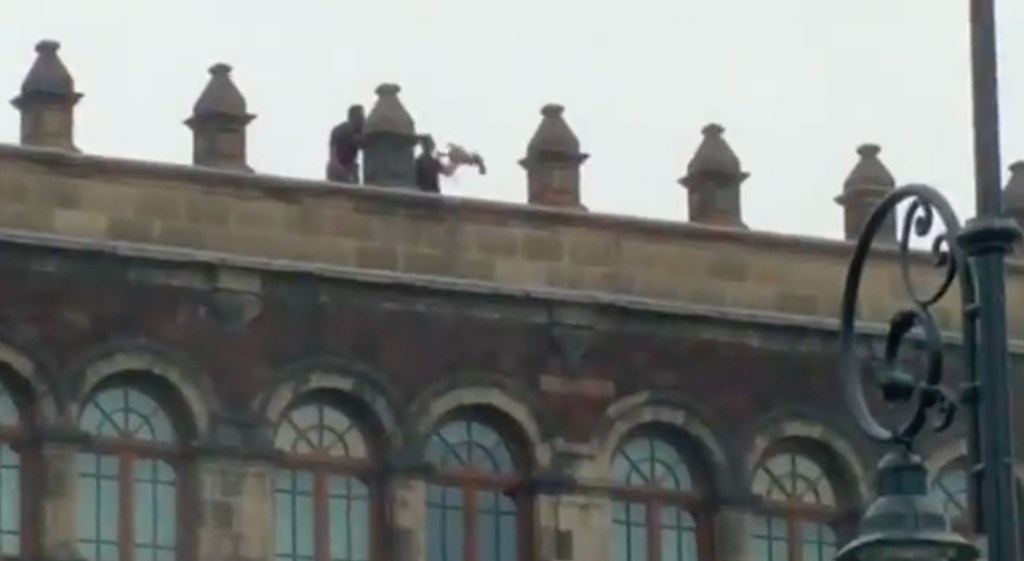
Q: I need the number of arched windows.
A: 7